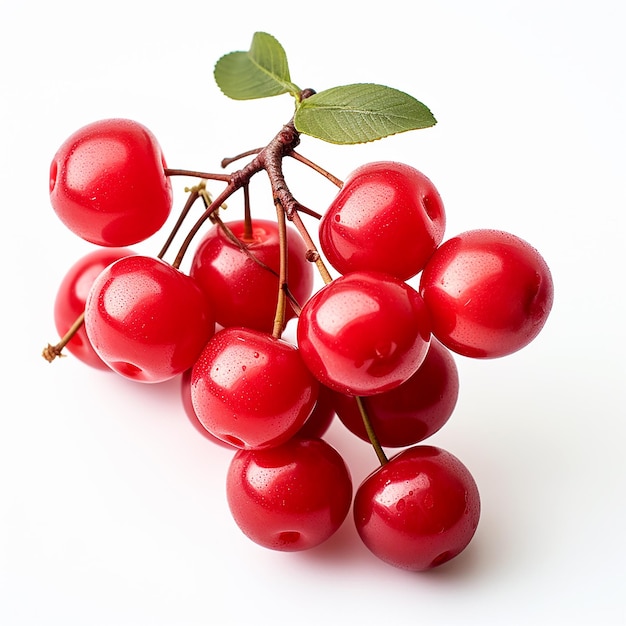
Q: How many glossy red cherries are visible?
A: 12